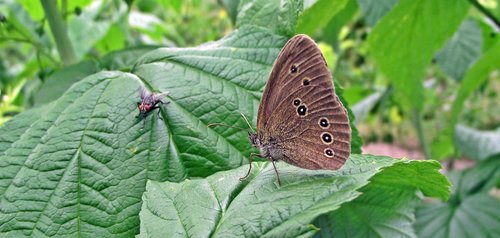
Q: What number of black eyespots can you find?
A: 7